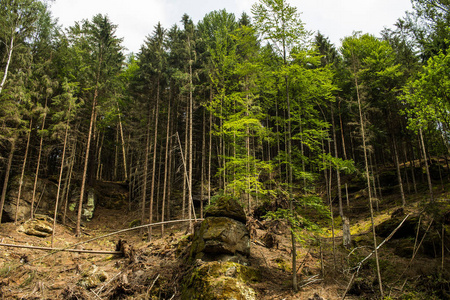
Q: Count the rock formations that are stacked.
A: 3